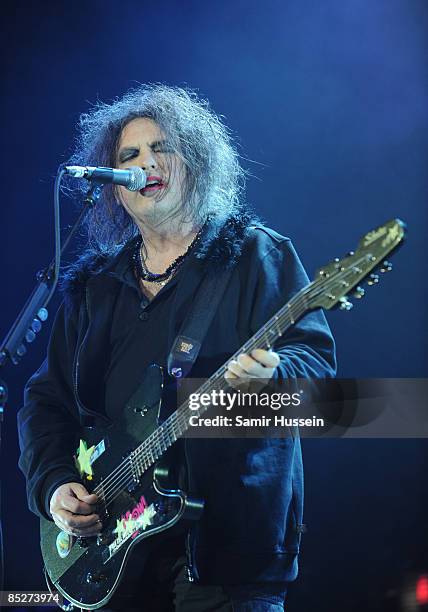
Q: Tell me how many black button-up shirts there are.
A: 1